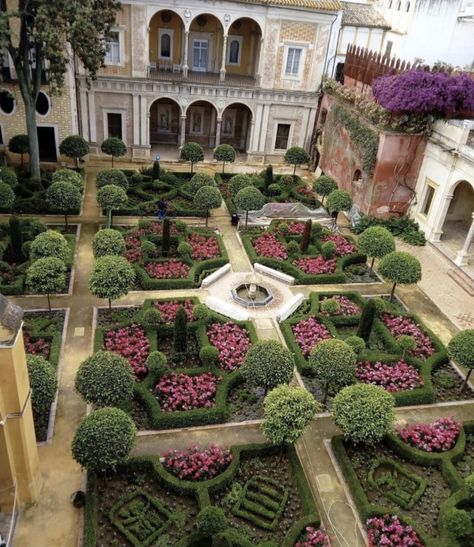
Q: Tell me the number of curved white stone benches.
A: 4